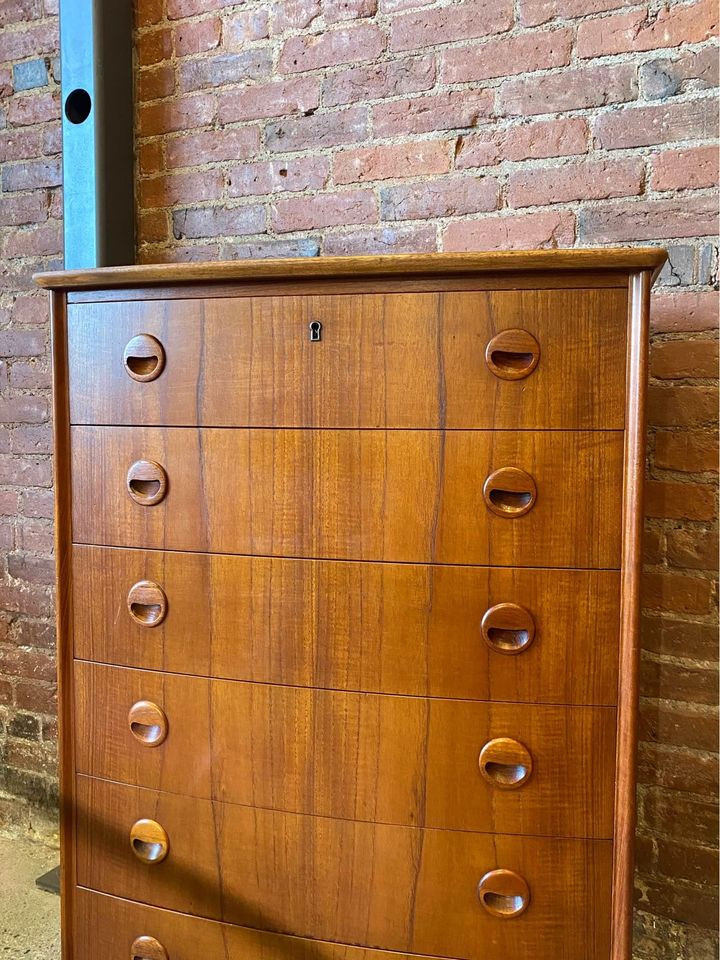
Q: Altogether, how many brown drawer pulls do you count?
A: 11